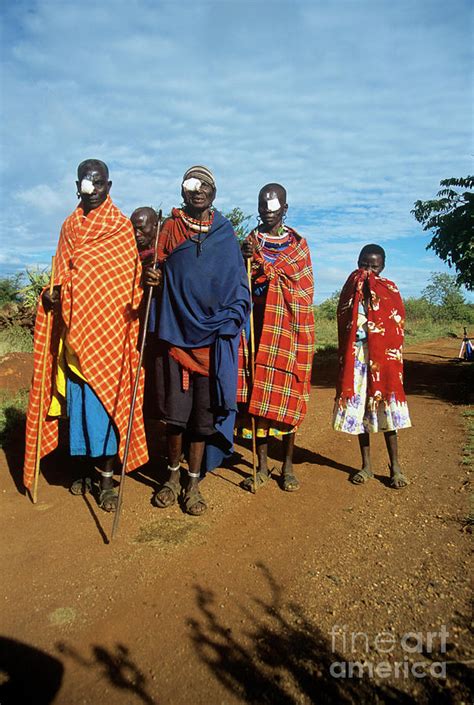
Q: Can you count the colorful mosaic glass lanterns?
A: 0